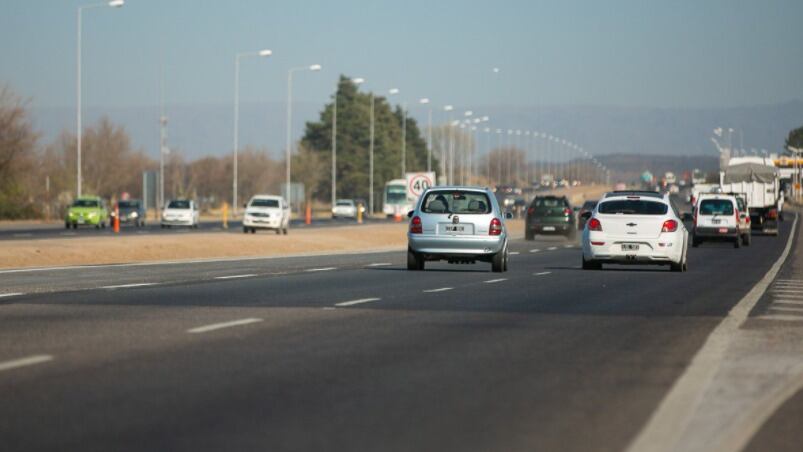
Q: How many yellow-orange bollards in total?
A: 2